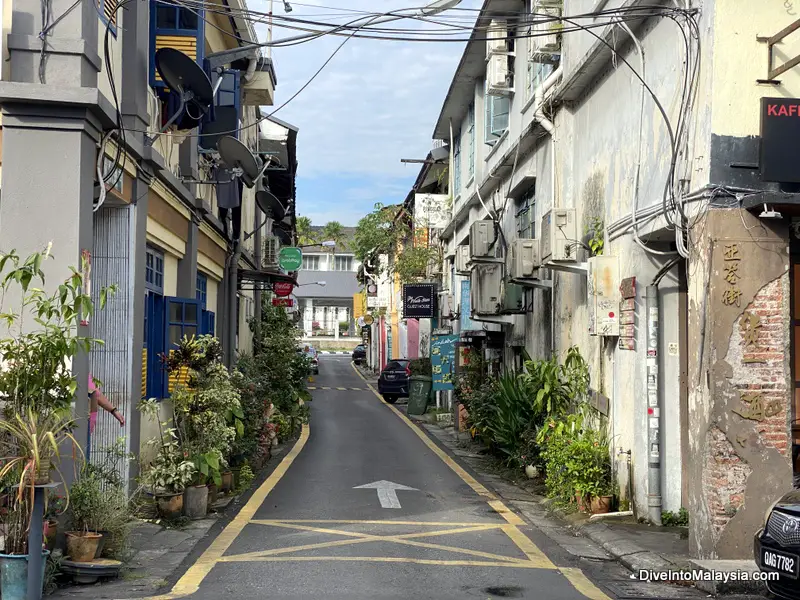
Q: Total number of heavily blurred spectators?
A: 0